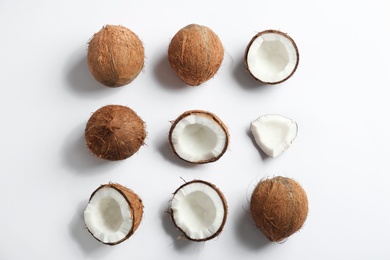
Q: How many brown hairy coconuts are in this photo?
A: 4